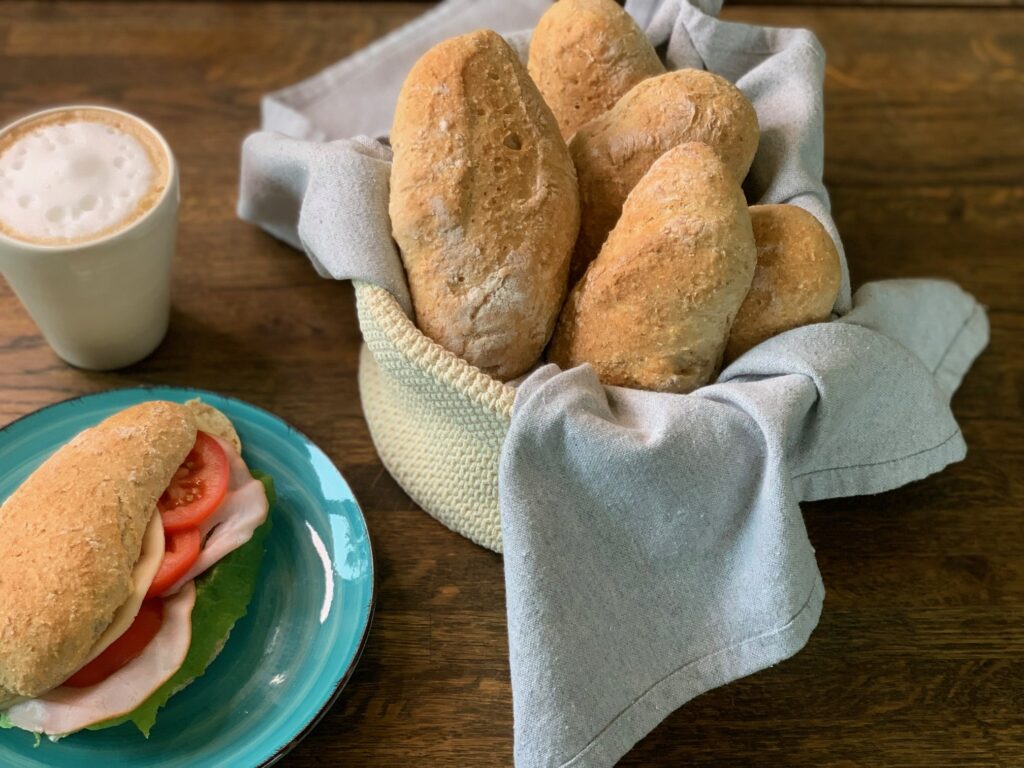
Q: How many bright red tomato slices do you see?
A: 3